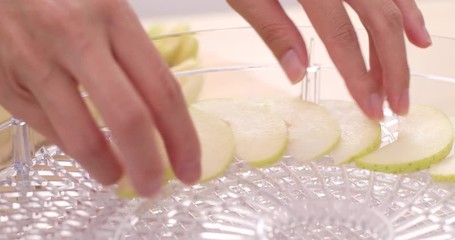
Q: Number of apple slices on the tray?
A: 7